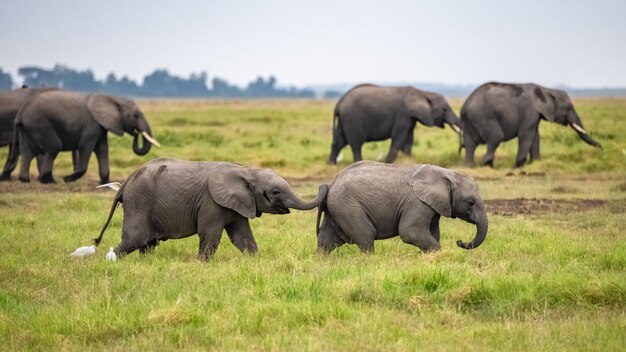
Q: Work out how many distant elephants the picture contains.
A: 4